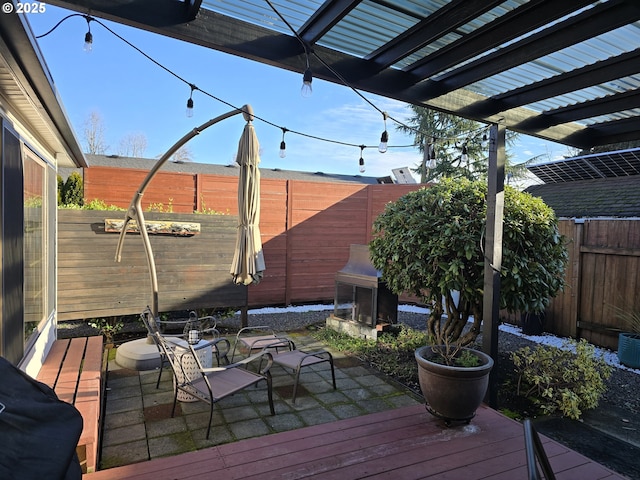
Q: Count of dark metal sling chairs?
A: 2